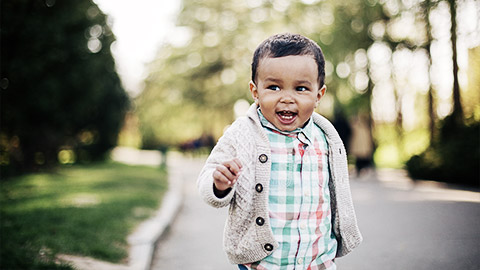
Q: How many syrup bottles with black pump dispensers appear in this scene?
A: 0